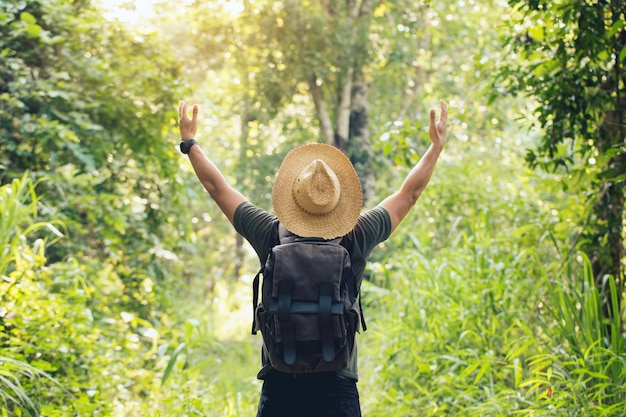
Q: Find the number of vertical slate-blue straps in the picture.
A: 2